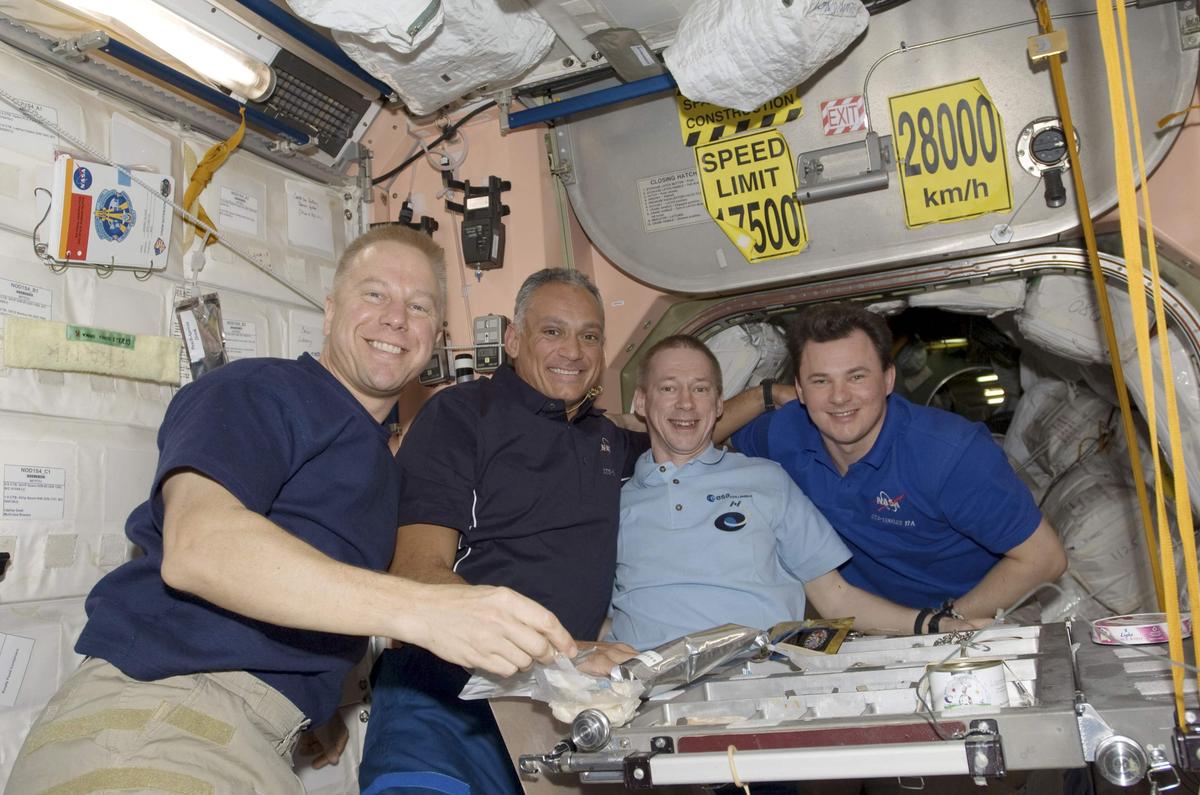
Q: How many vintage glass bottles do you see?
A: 0